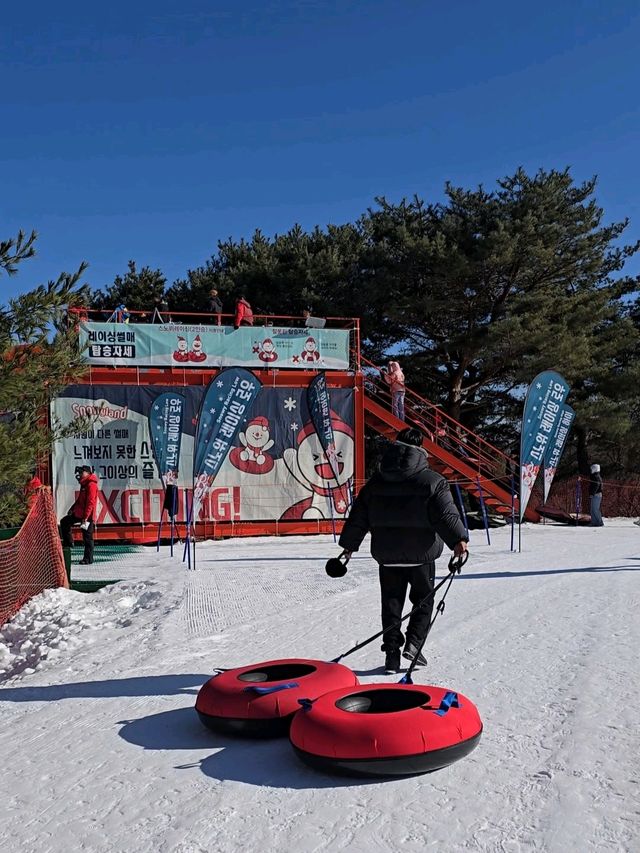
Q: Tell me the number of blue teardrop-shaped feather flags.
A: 5